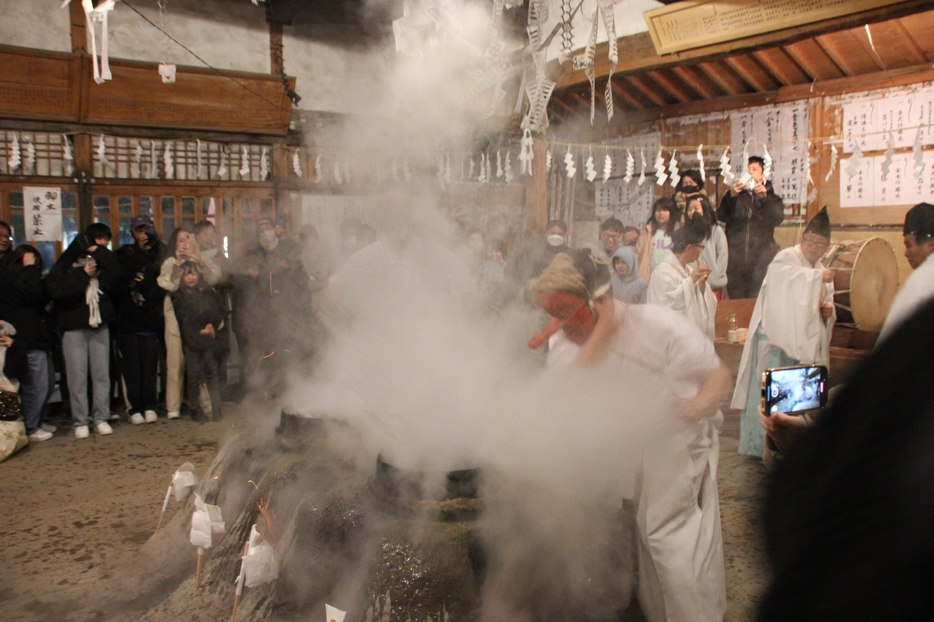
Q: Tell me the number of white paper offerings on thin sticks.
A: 4